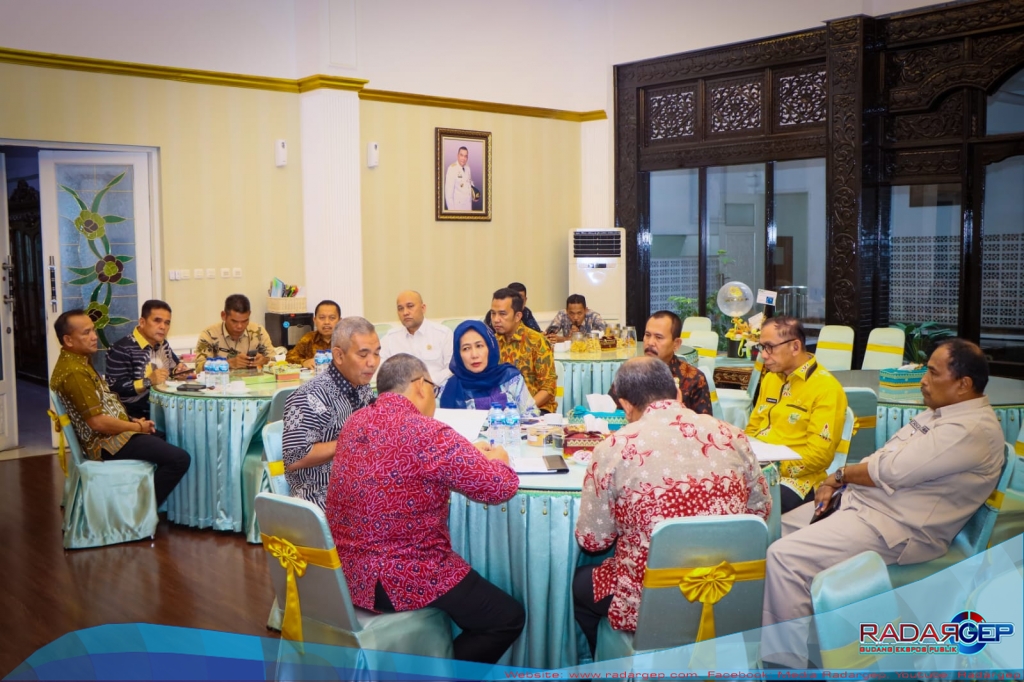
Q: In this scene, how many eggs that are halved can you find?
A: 0